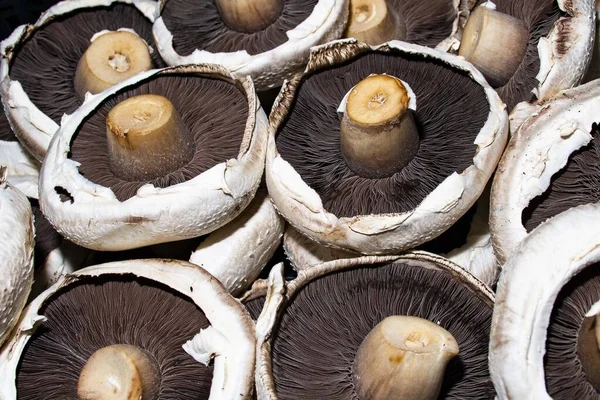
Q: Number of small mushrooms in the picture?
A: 0